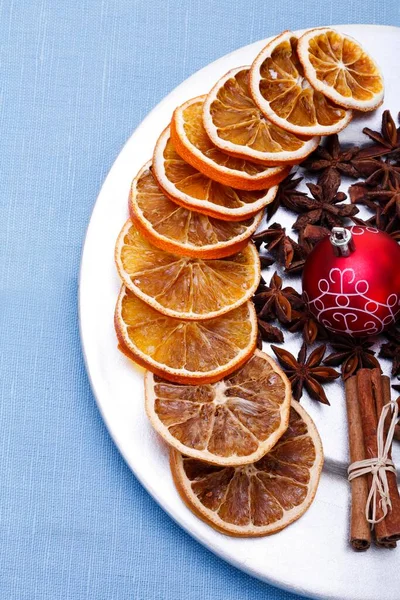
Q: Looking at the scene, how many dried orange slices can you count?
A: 10